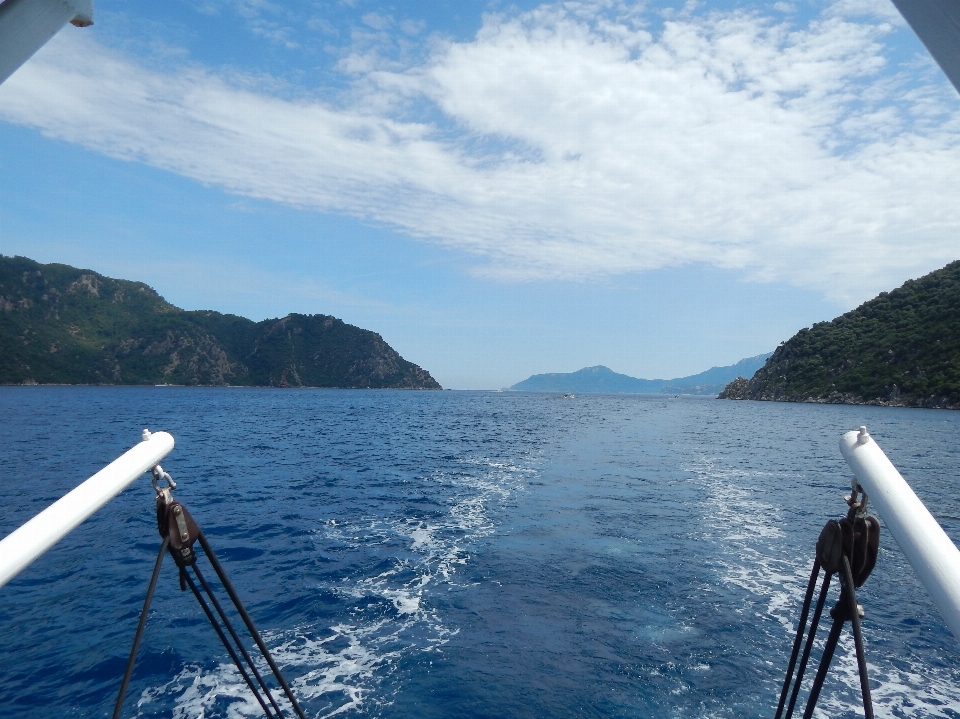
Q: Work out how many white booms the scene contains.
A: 2